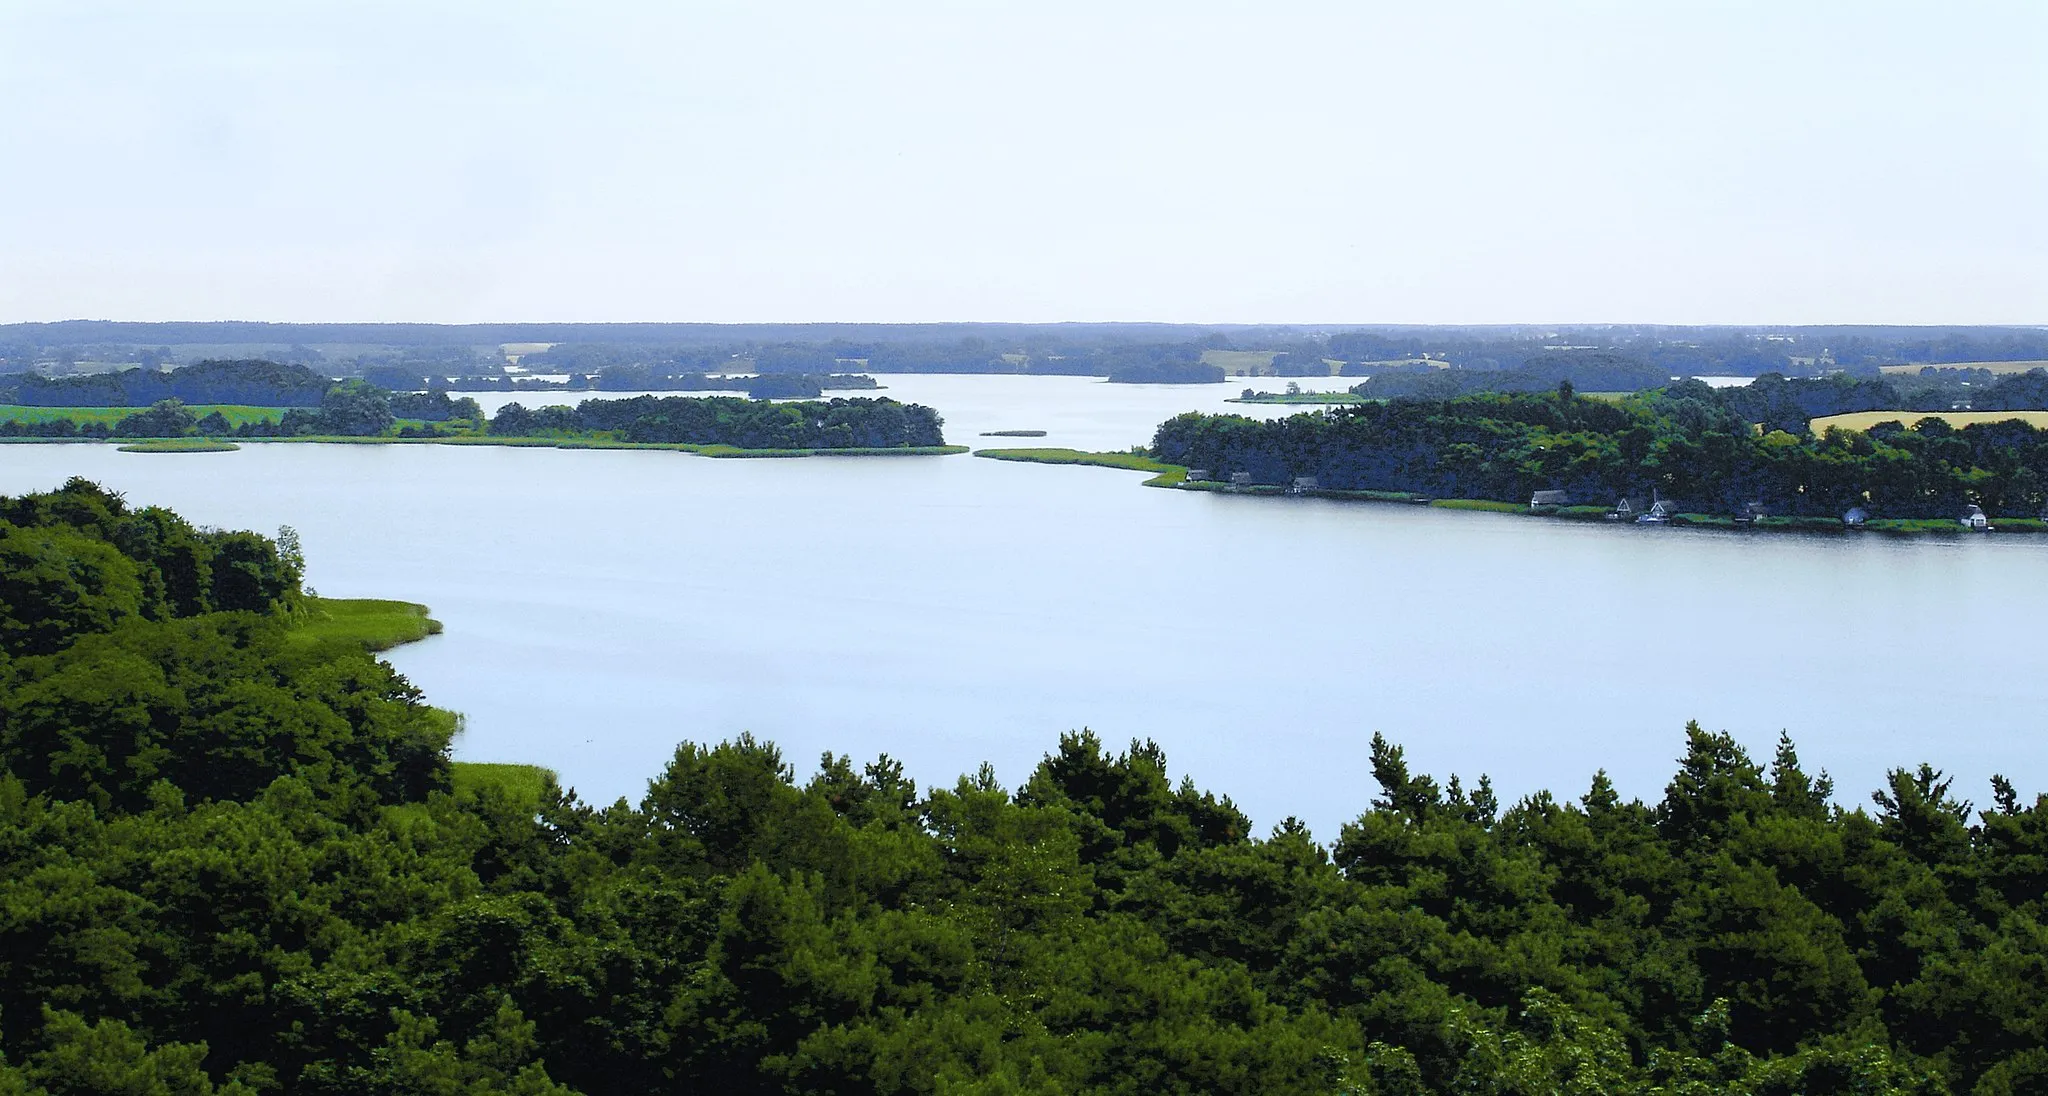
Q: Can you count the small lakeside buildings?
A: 9